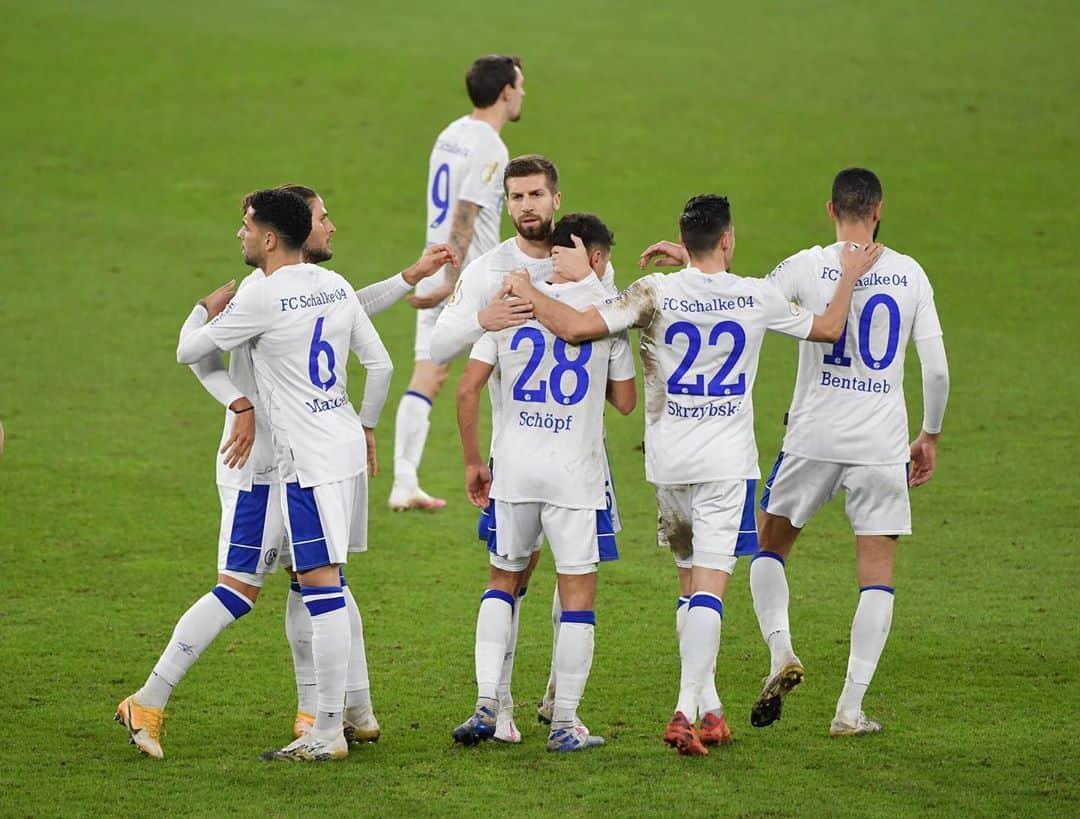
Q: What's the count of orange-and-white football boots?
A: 2